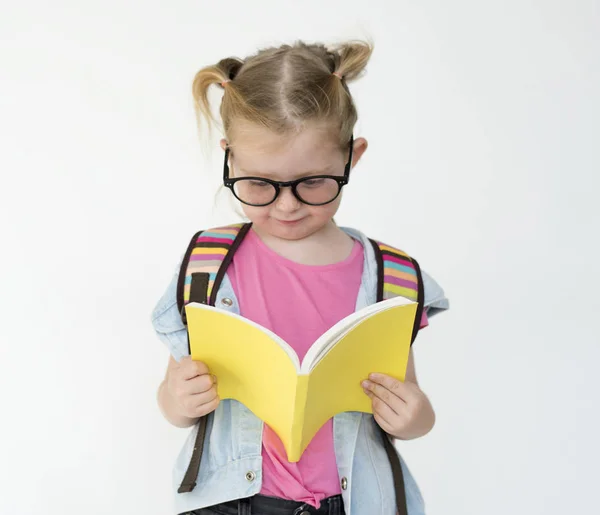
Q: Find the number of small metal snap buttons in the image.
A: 3